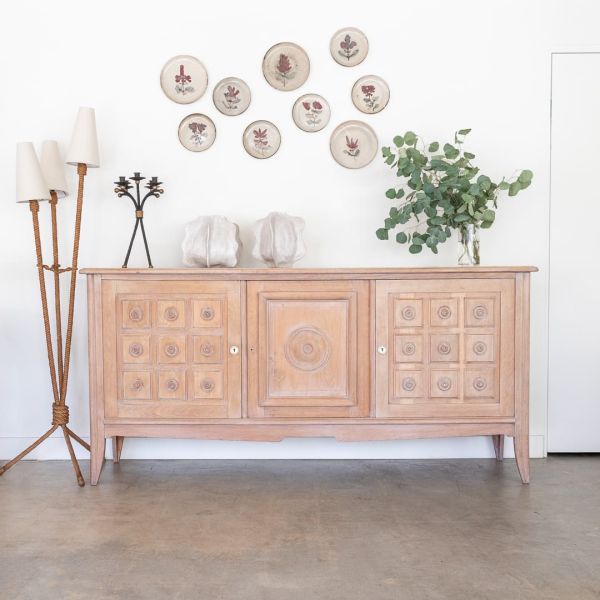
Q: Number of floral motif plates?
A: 9